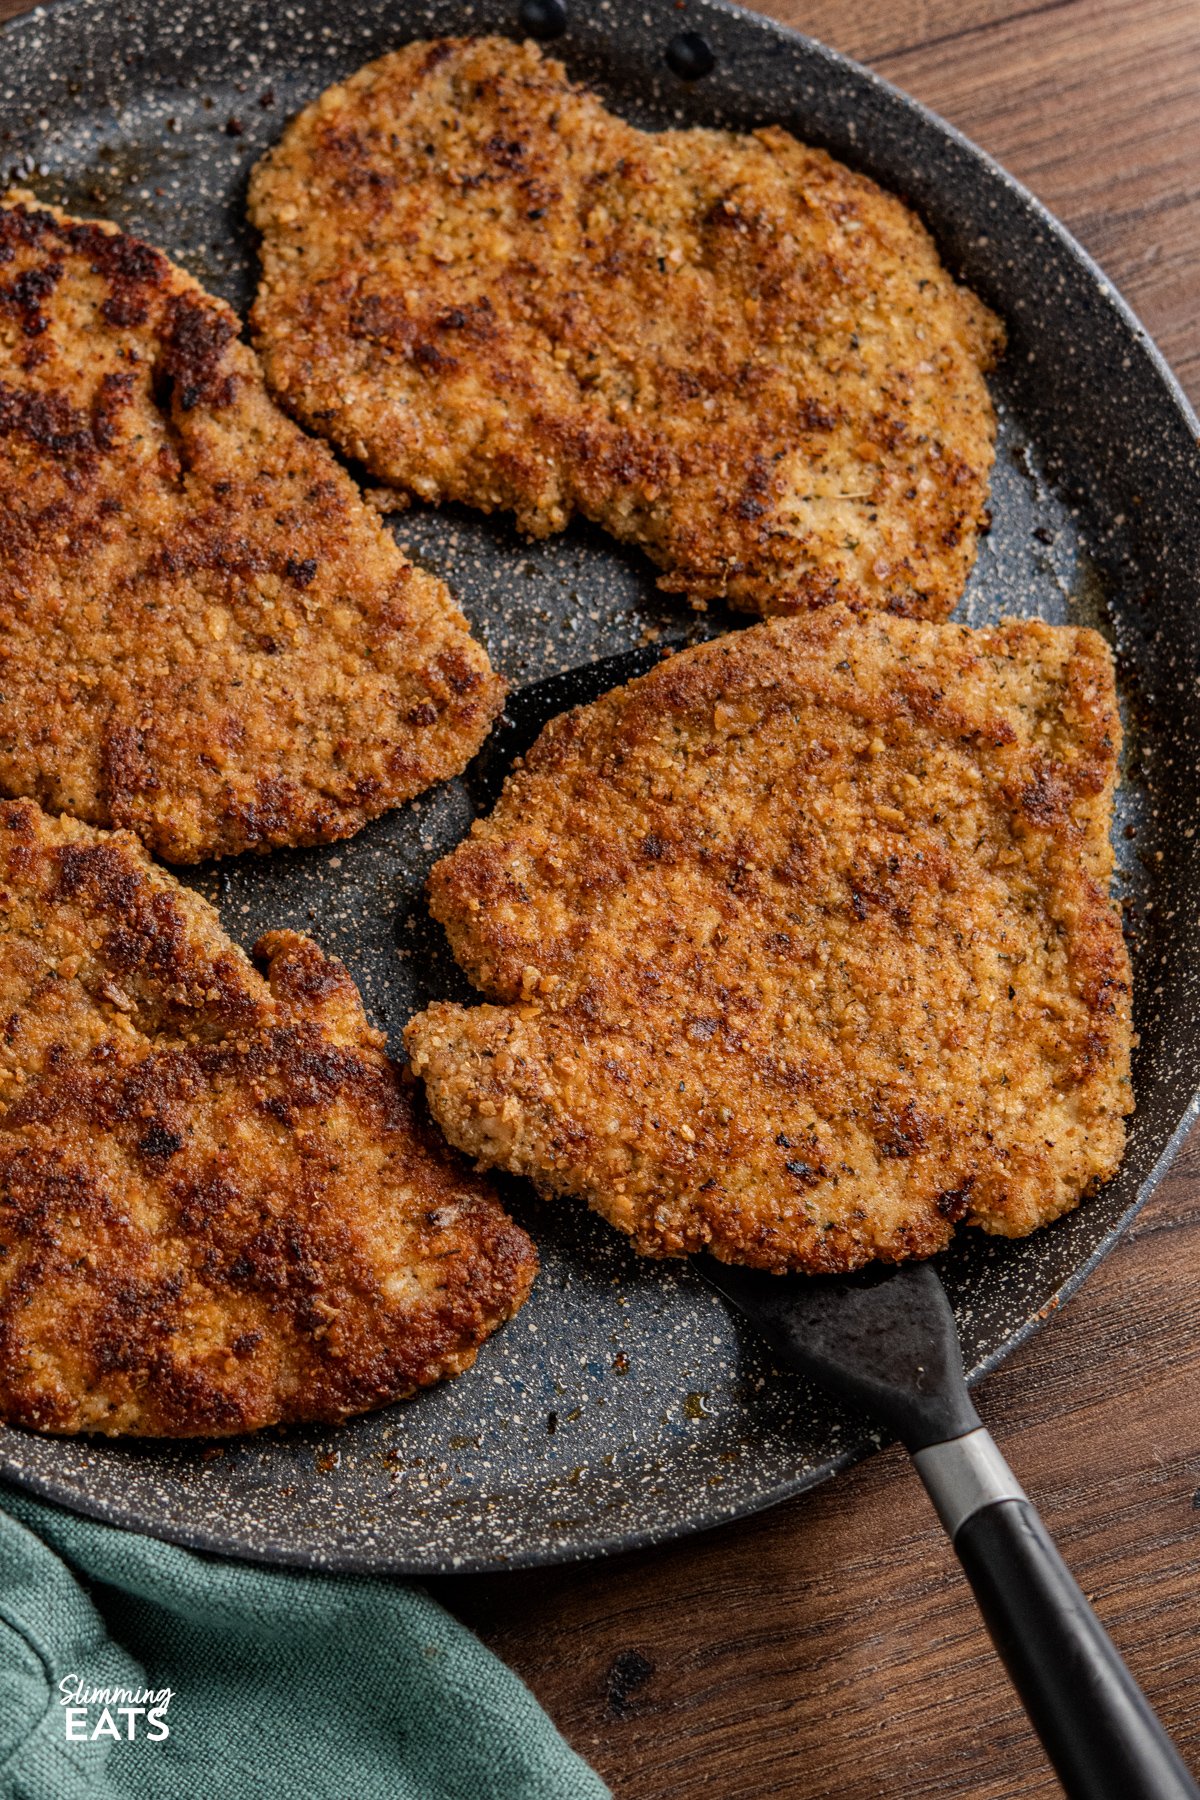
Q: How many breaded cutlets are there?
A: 4